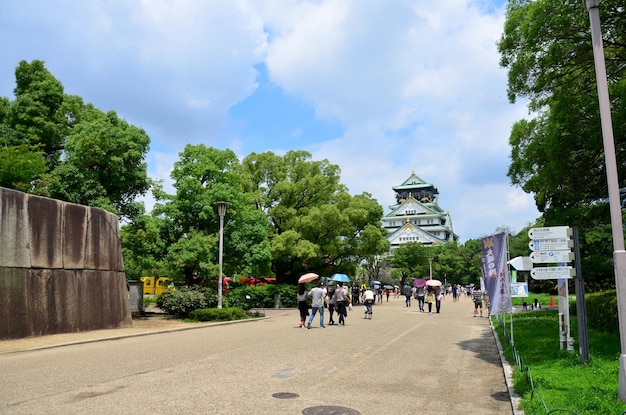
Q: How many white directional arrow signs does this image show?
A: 4